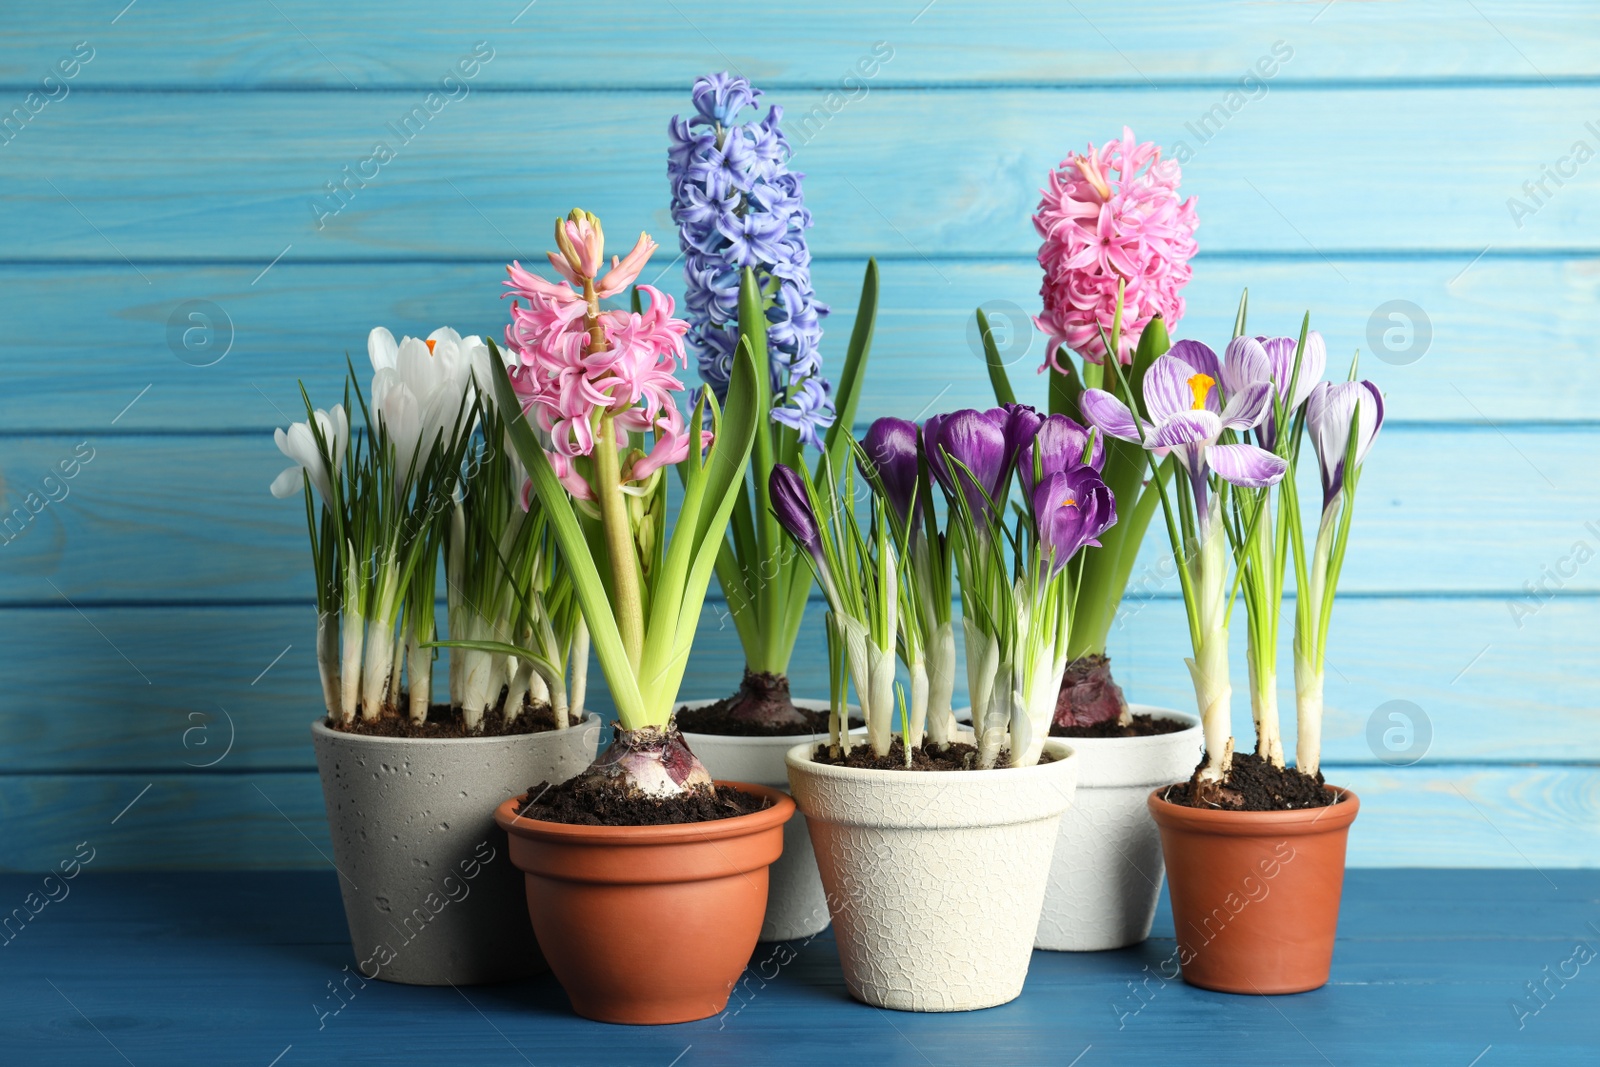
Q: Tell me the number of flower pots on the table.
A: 6